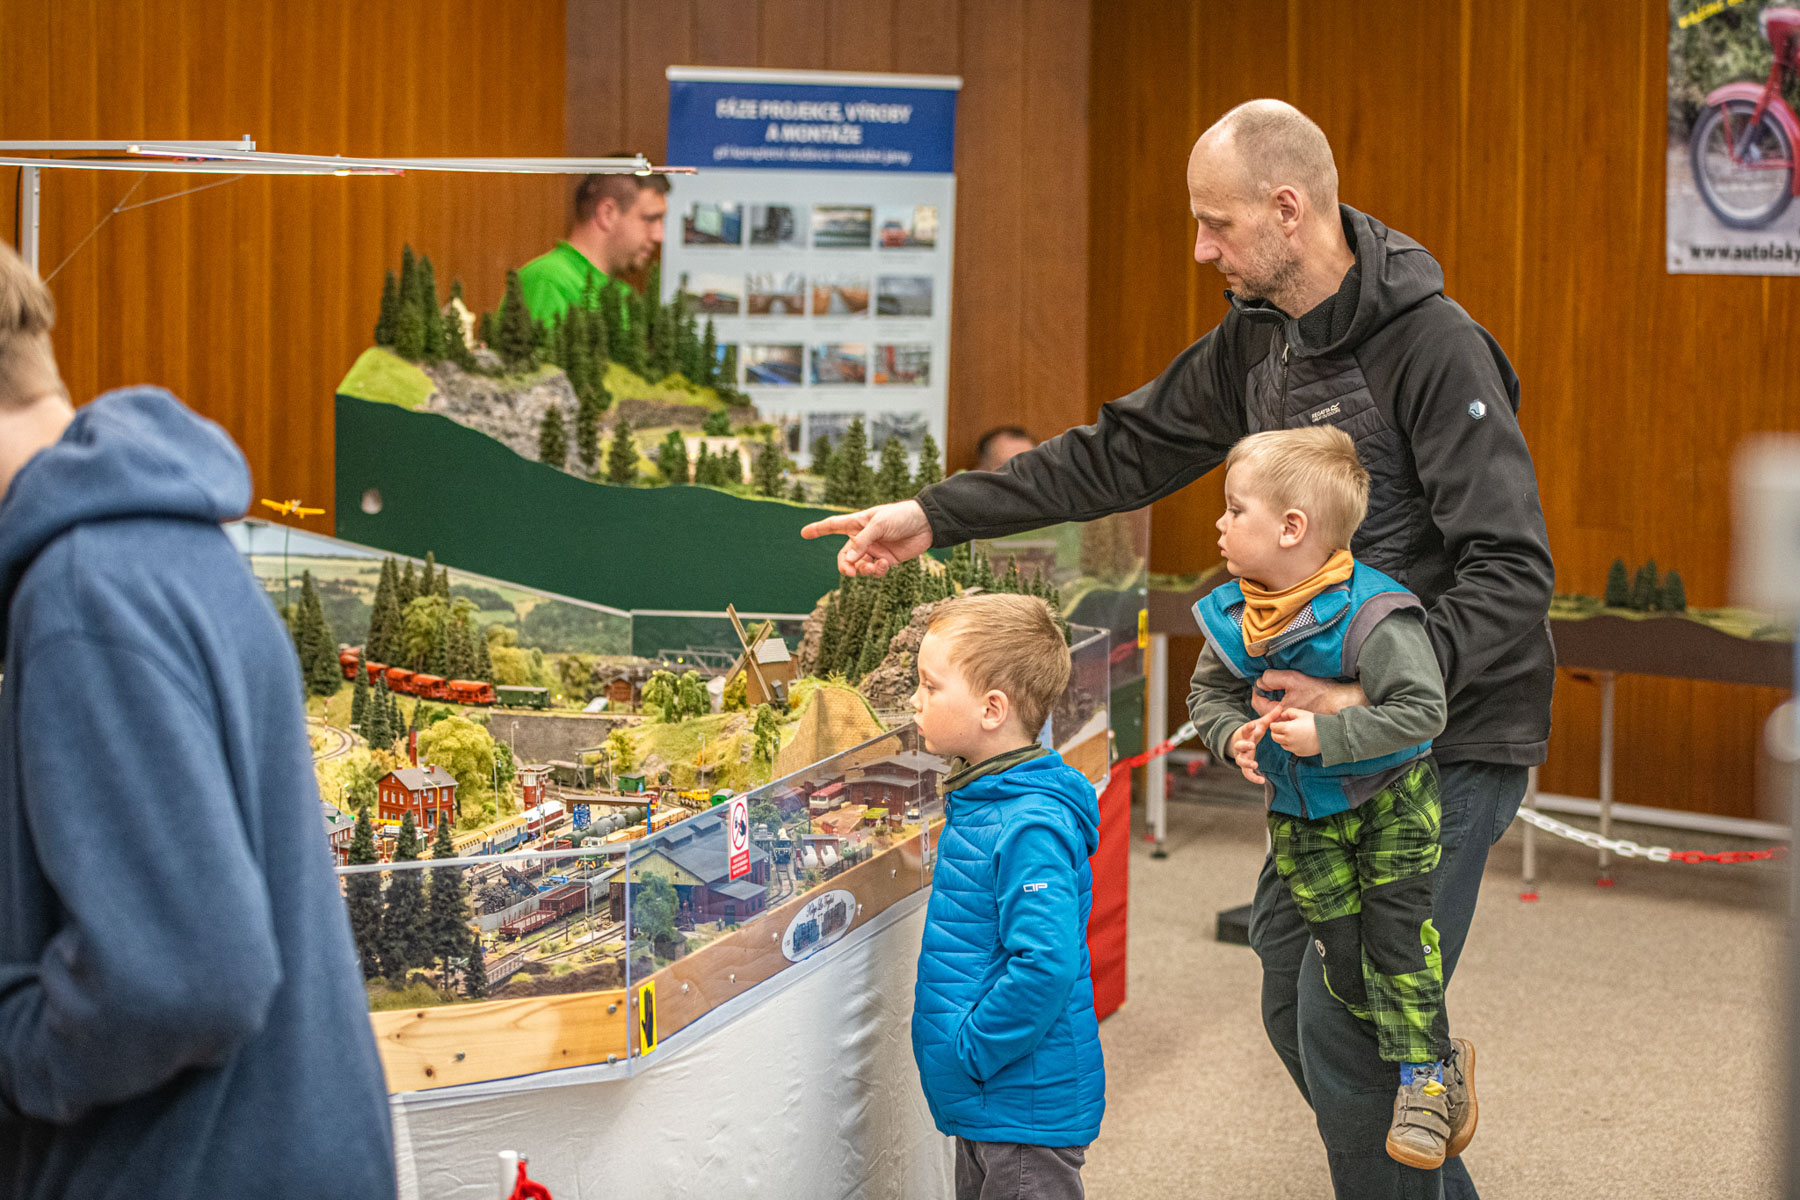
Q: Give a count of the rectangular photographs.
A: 15